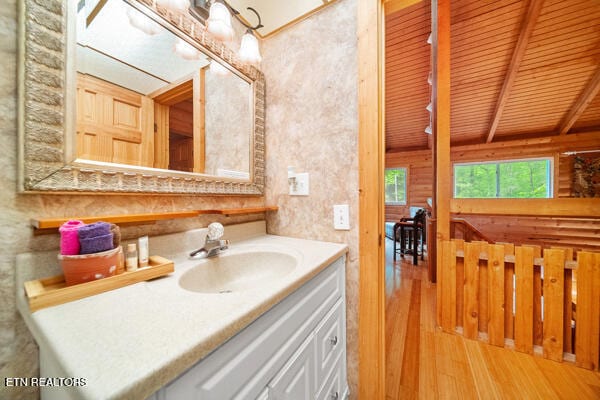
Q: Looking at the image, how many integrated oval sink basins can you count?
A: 1